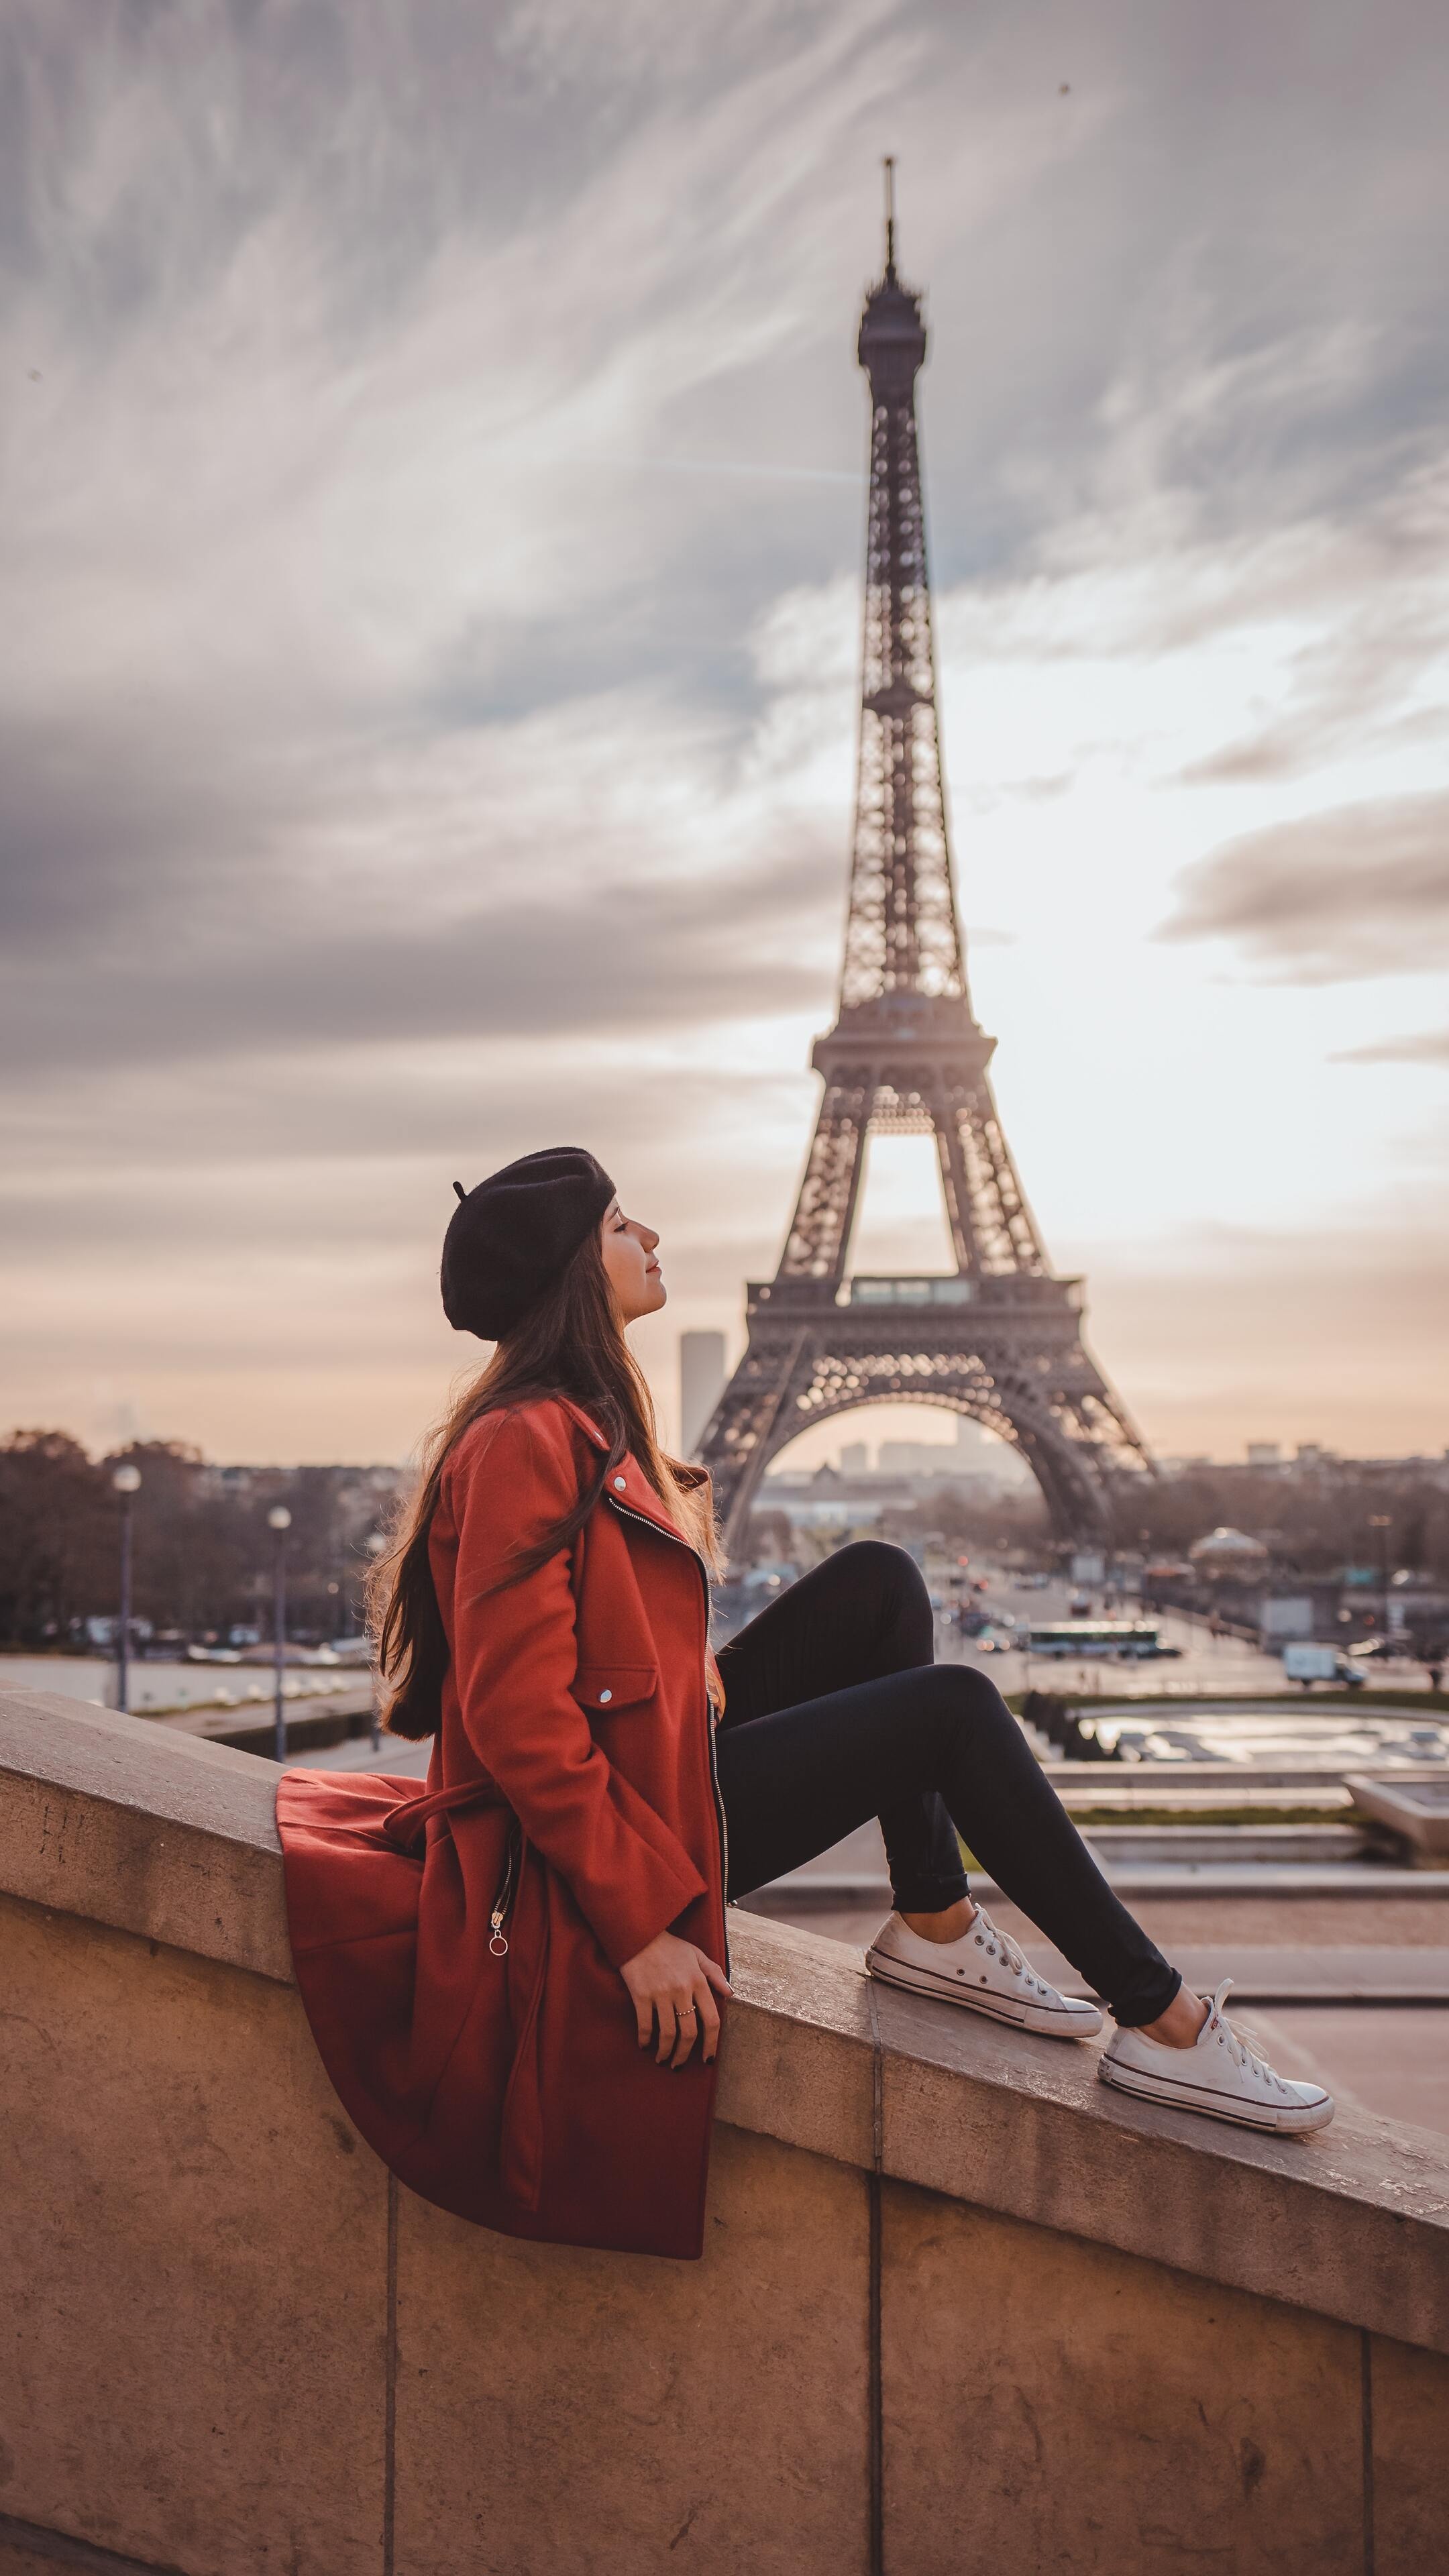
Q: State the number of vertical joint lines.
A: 3